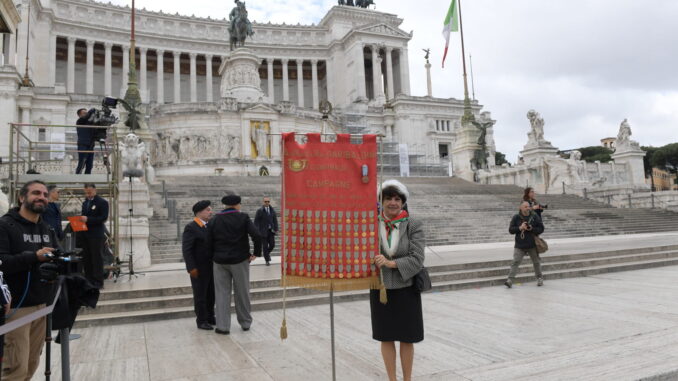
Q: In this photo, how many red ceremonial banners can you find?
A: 1